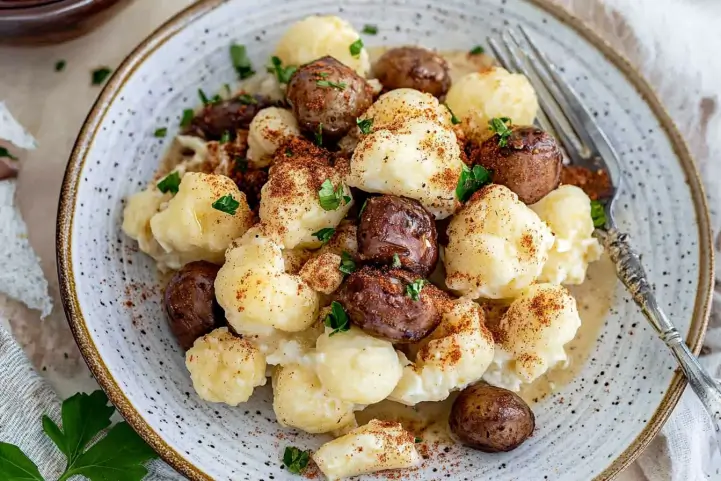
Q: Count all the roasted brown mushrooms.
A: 8